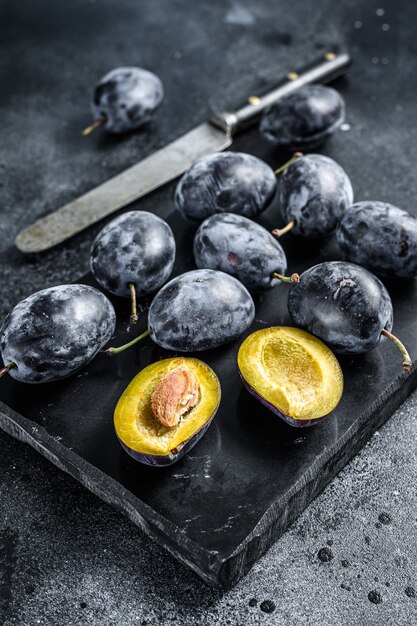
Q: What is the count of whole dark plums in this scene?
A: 10